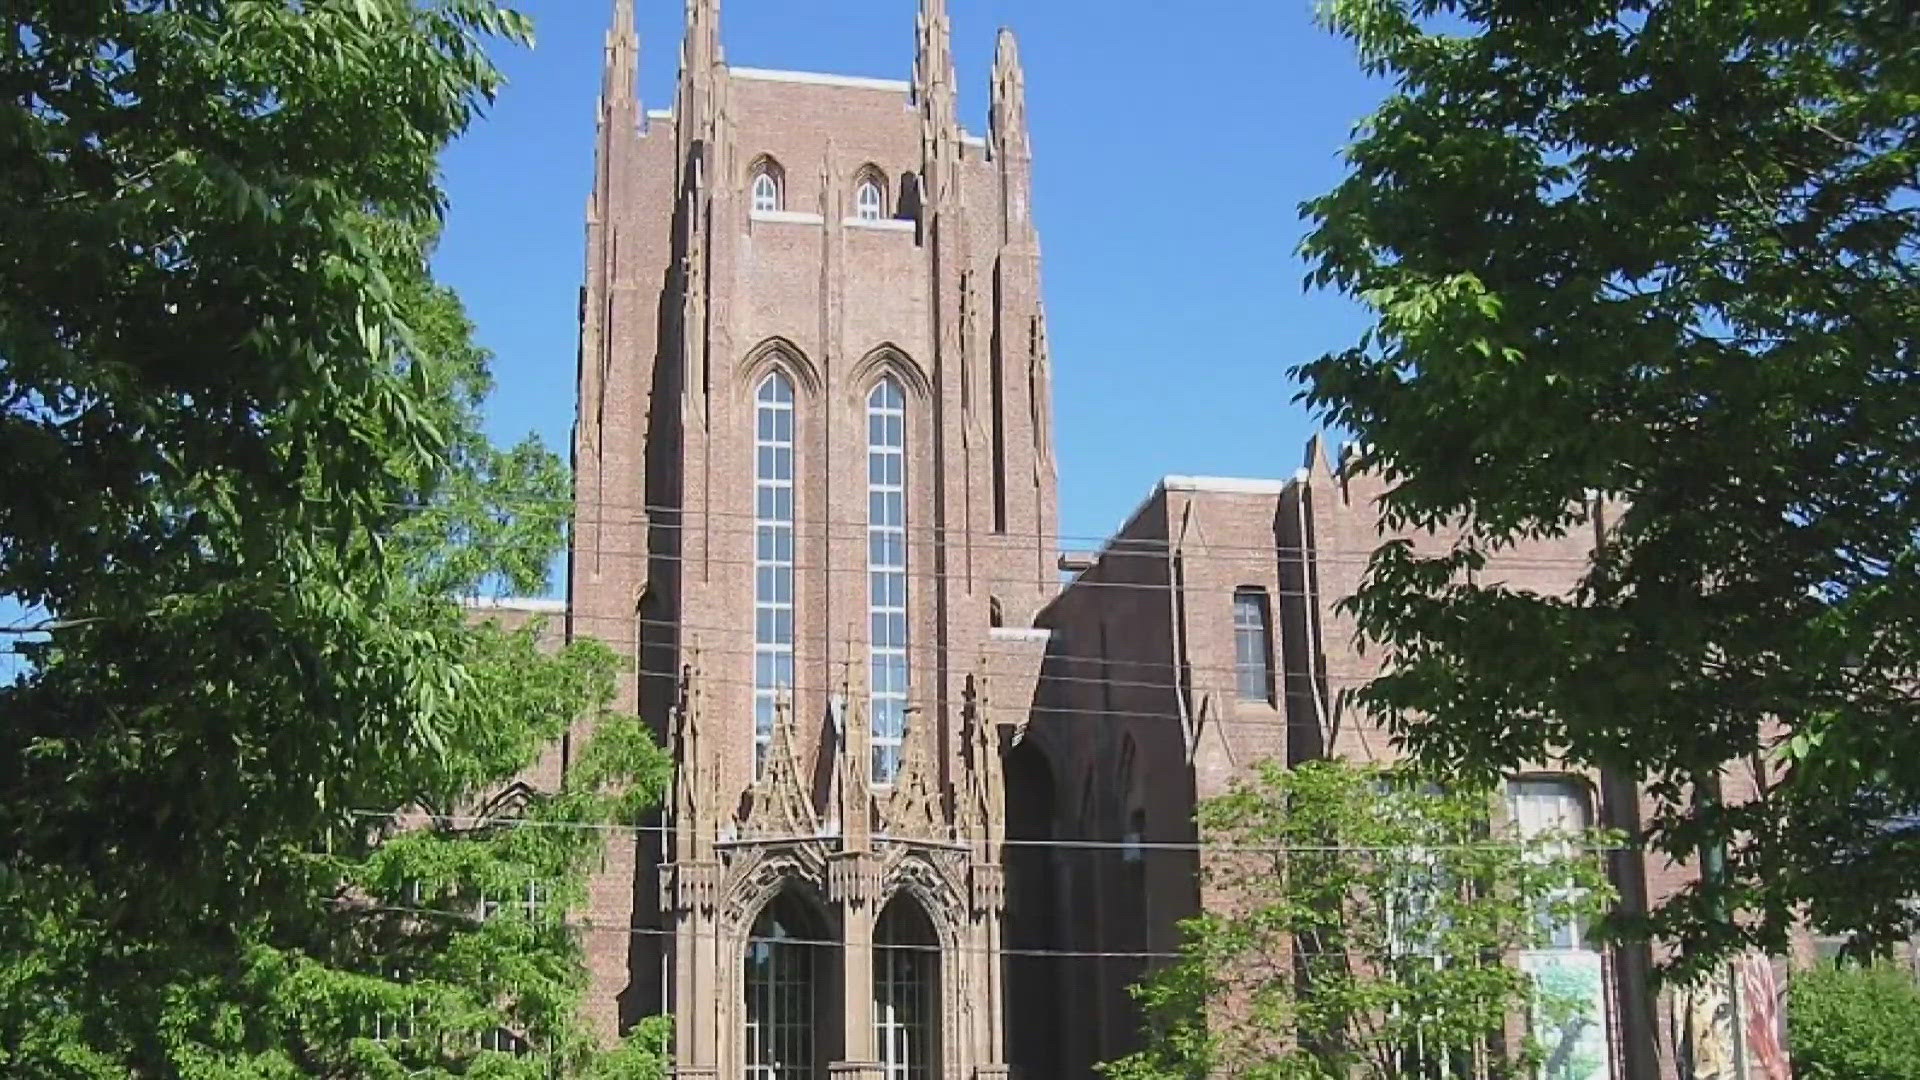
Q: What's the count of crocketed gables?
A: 2